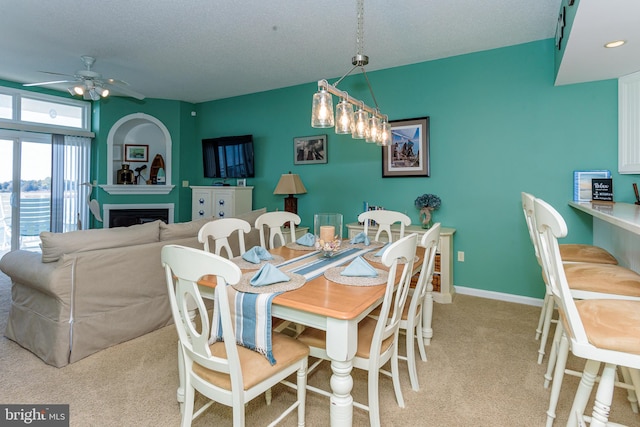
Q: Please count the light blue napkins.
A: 6